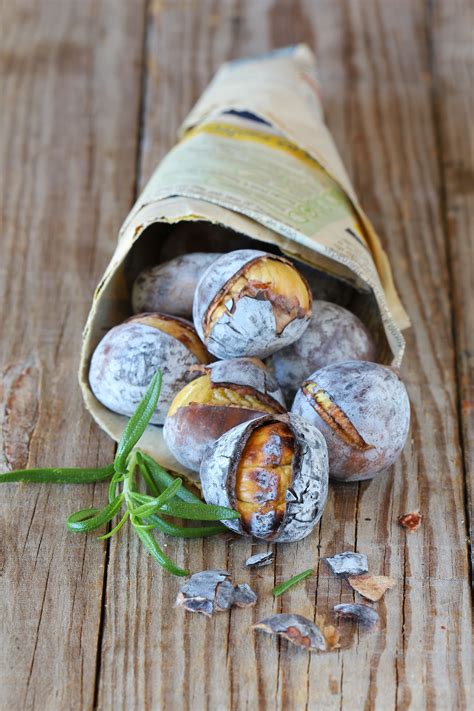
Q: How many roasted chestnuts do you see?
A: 7